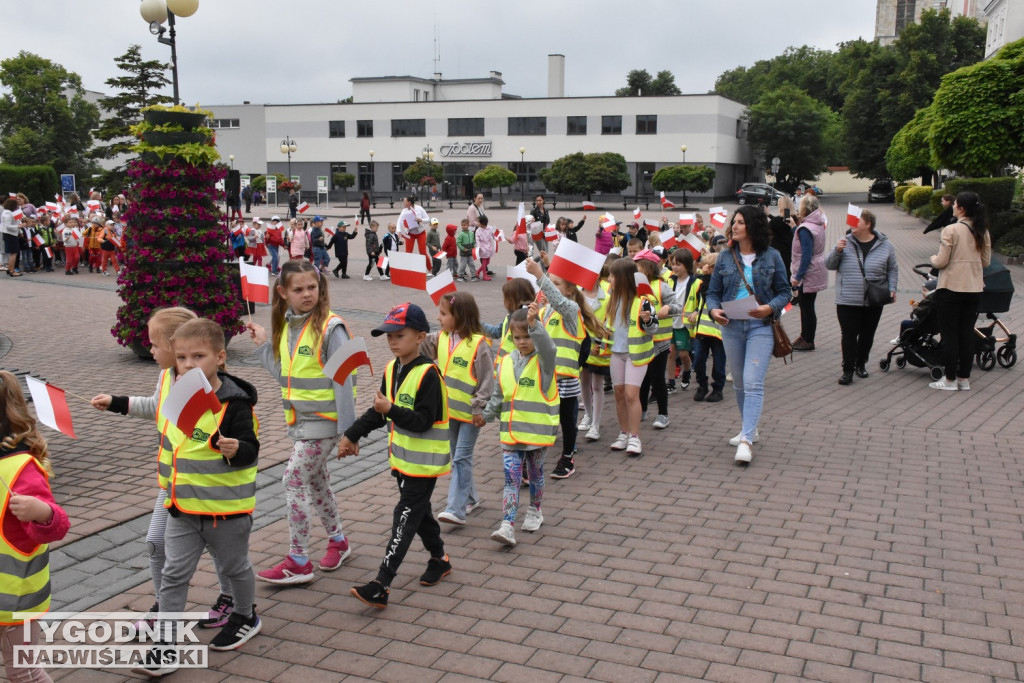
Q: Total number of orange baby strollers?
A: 0